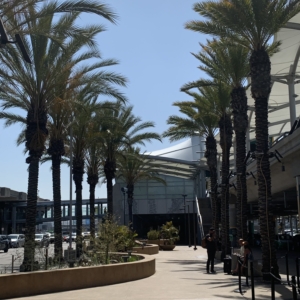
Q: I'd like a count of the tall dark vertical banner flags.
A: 0